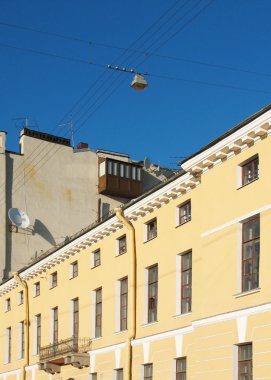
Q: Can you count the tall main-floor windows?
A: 10